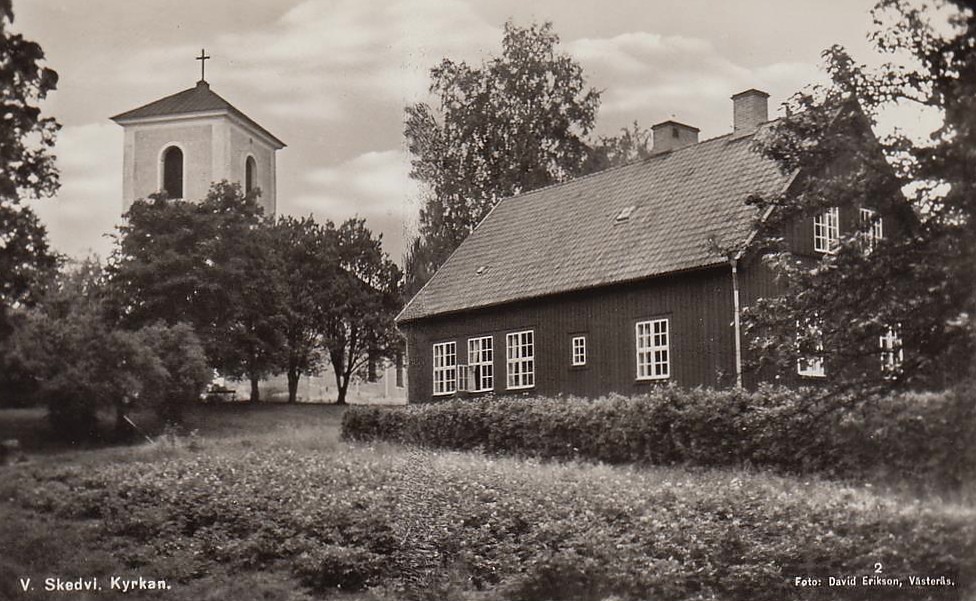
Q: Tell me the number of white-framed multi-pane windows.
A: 9